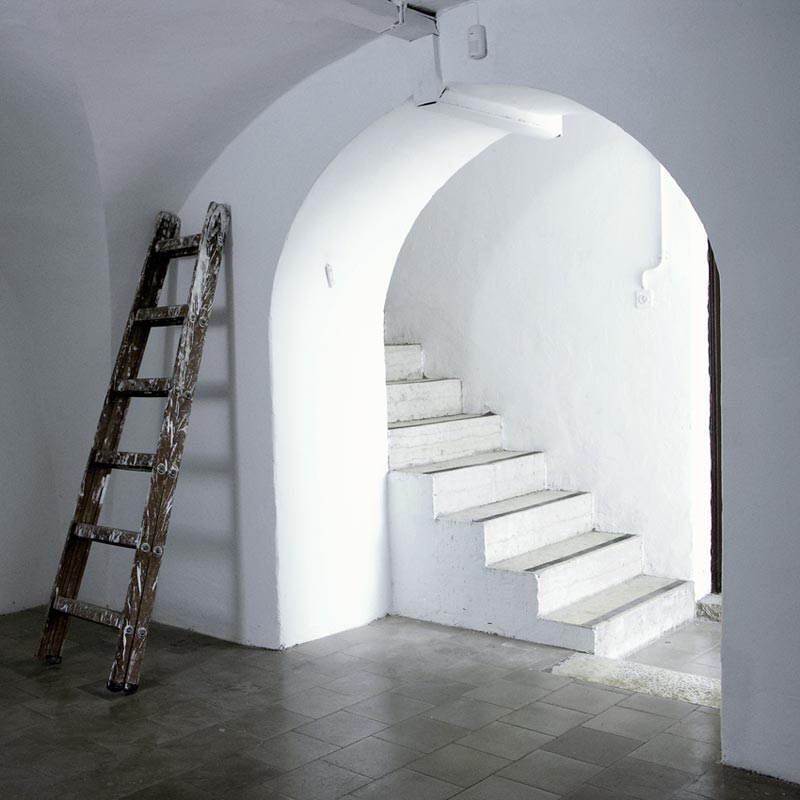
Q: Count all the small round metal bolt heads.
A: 10